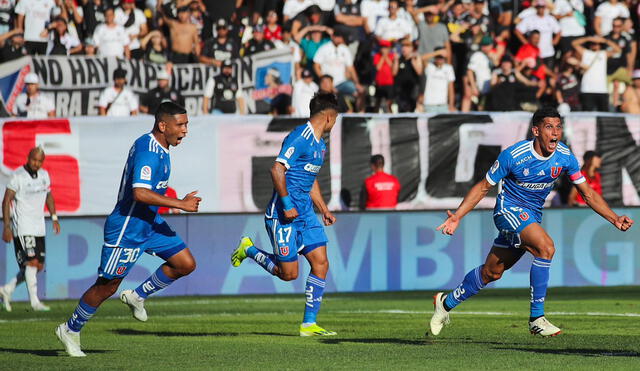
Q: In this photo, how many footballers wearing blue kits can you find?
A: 3